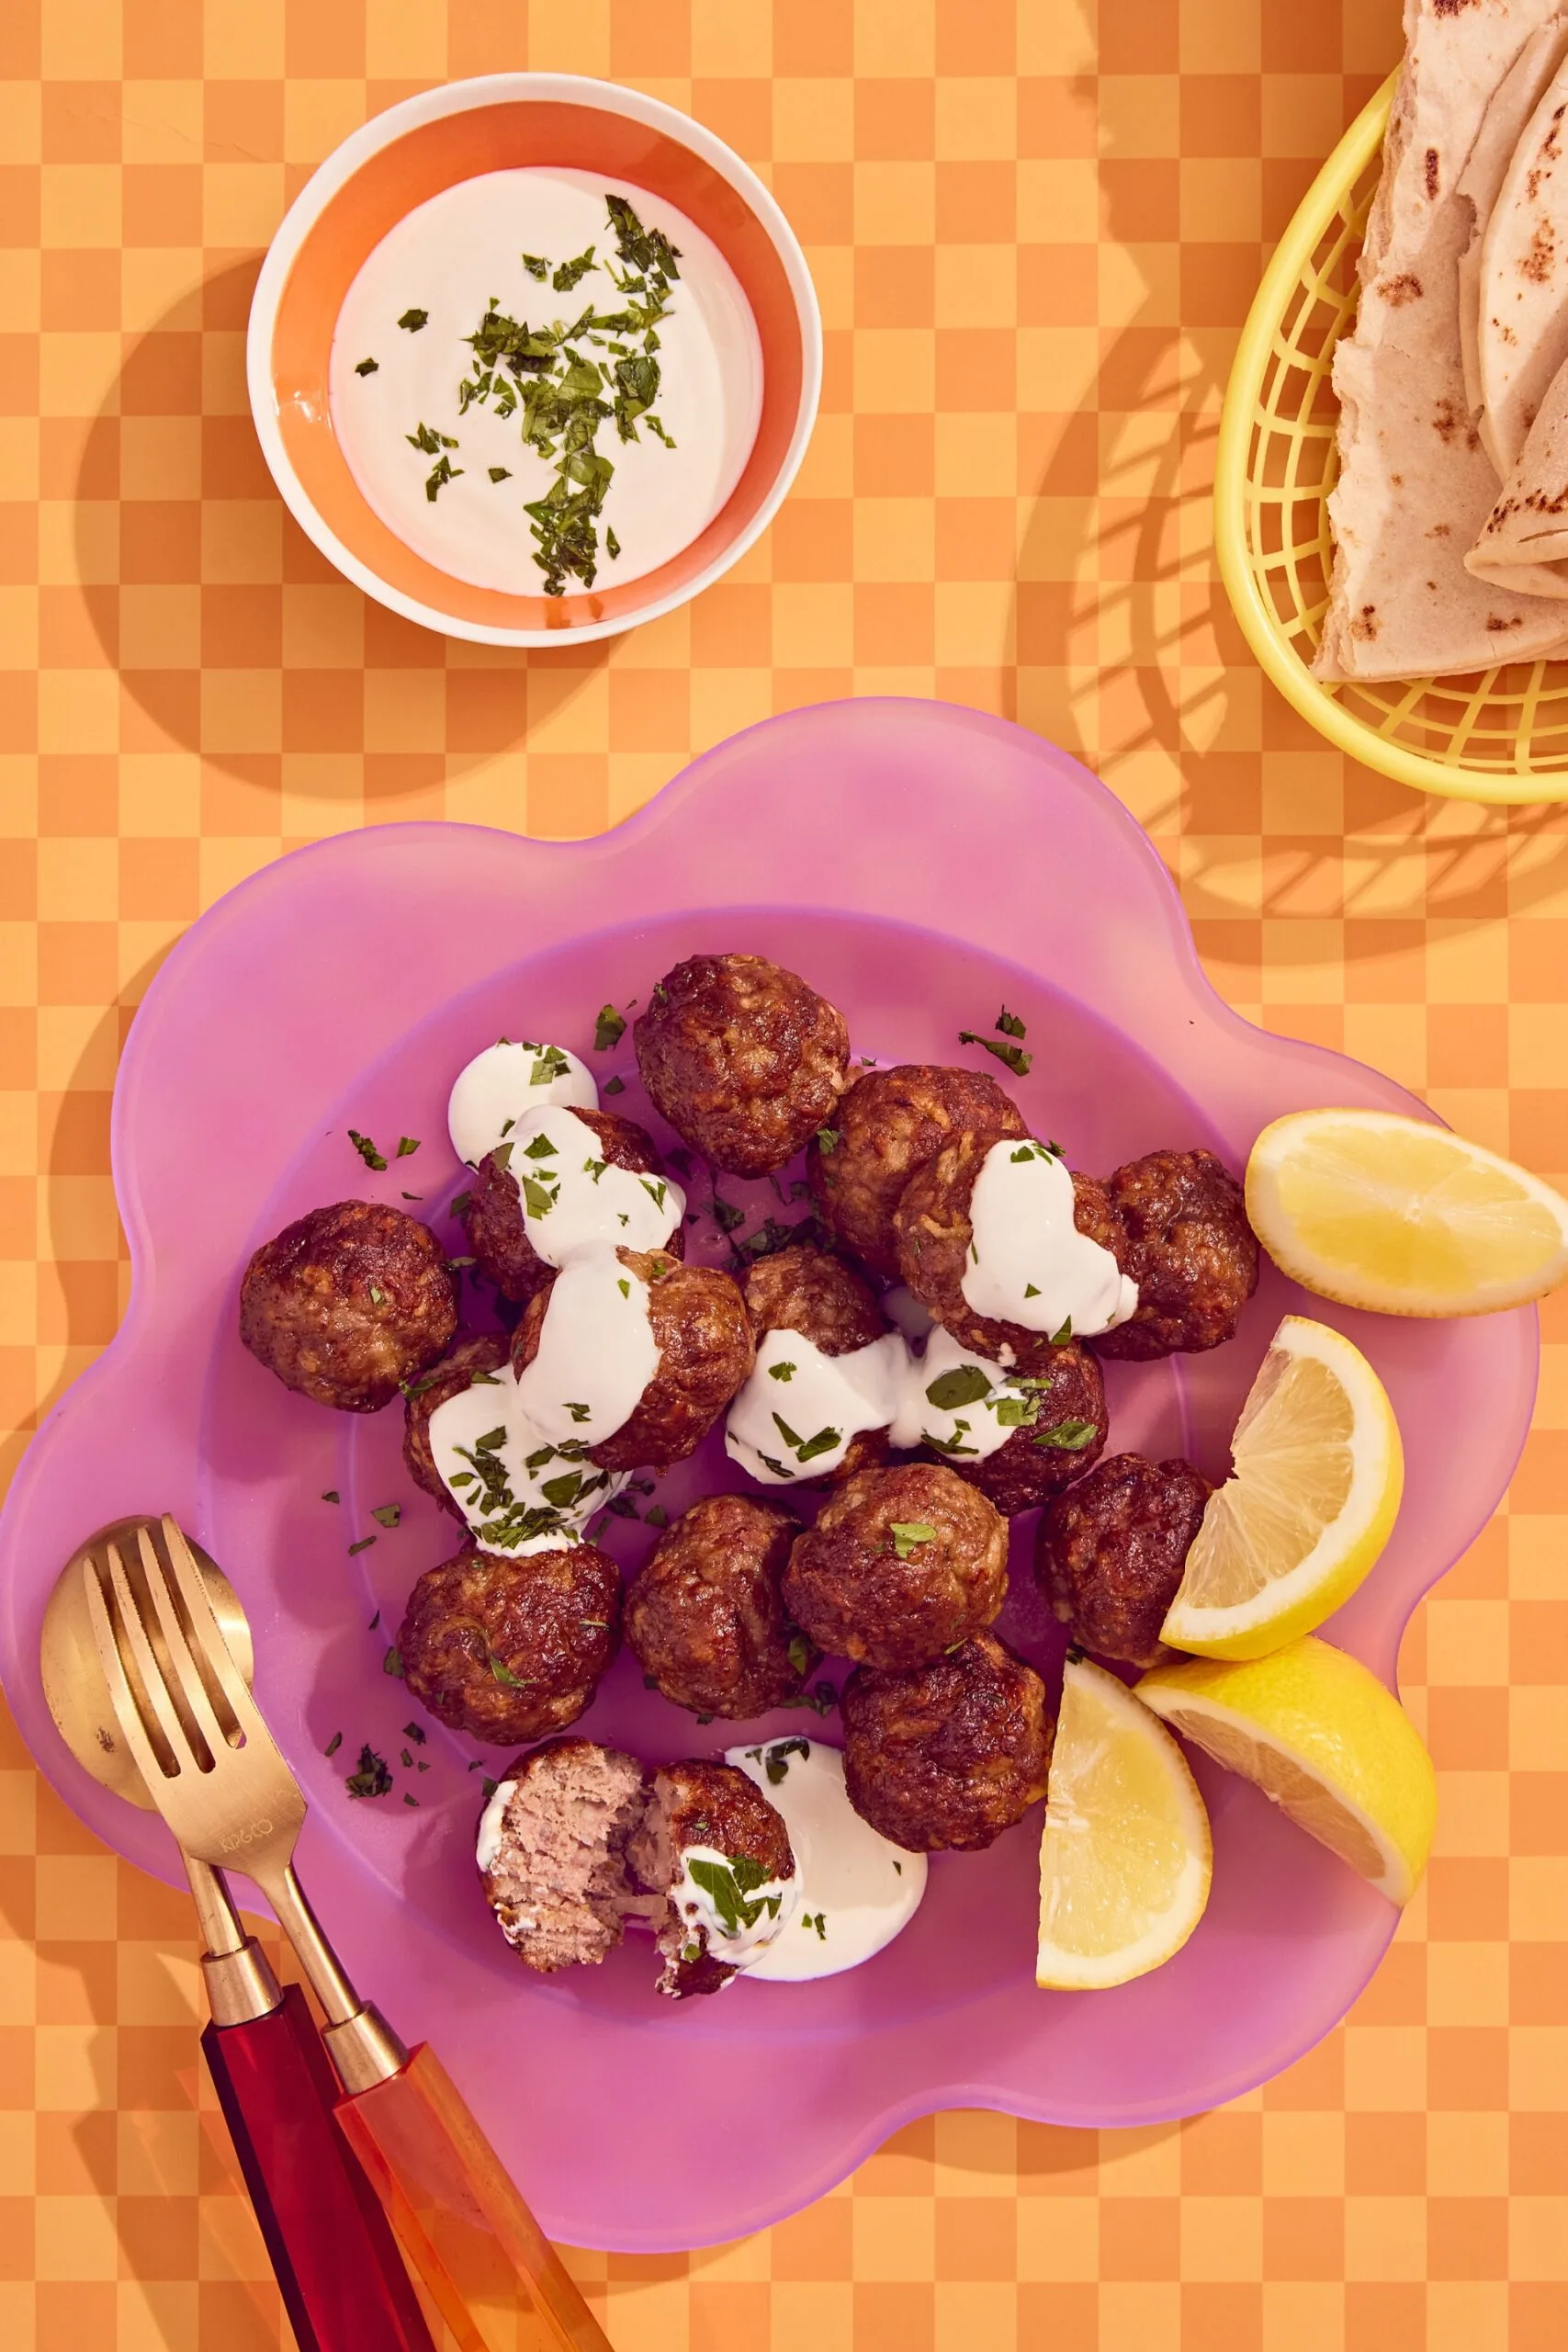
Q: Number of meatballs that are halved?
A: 1